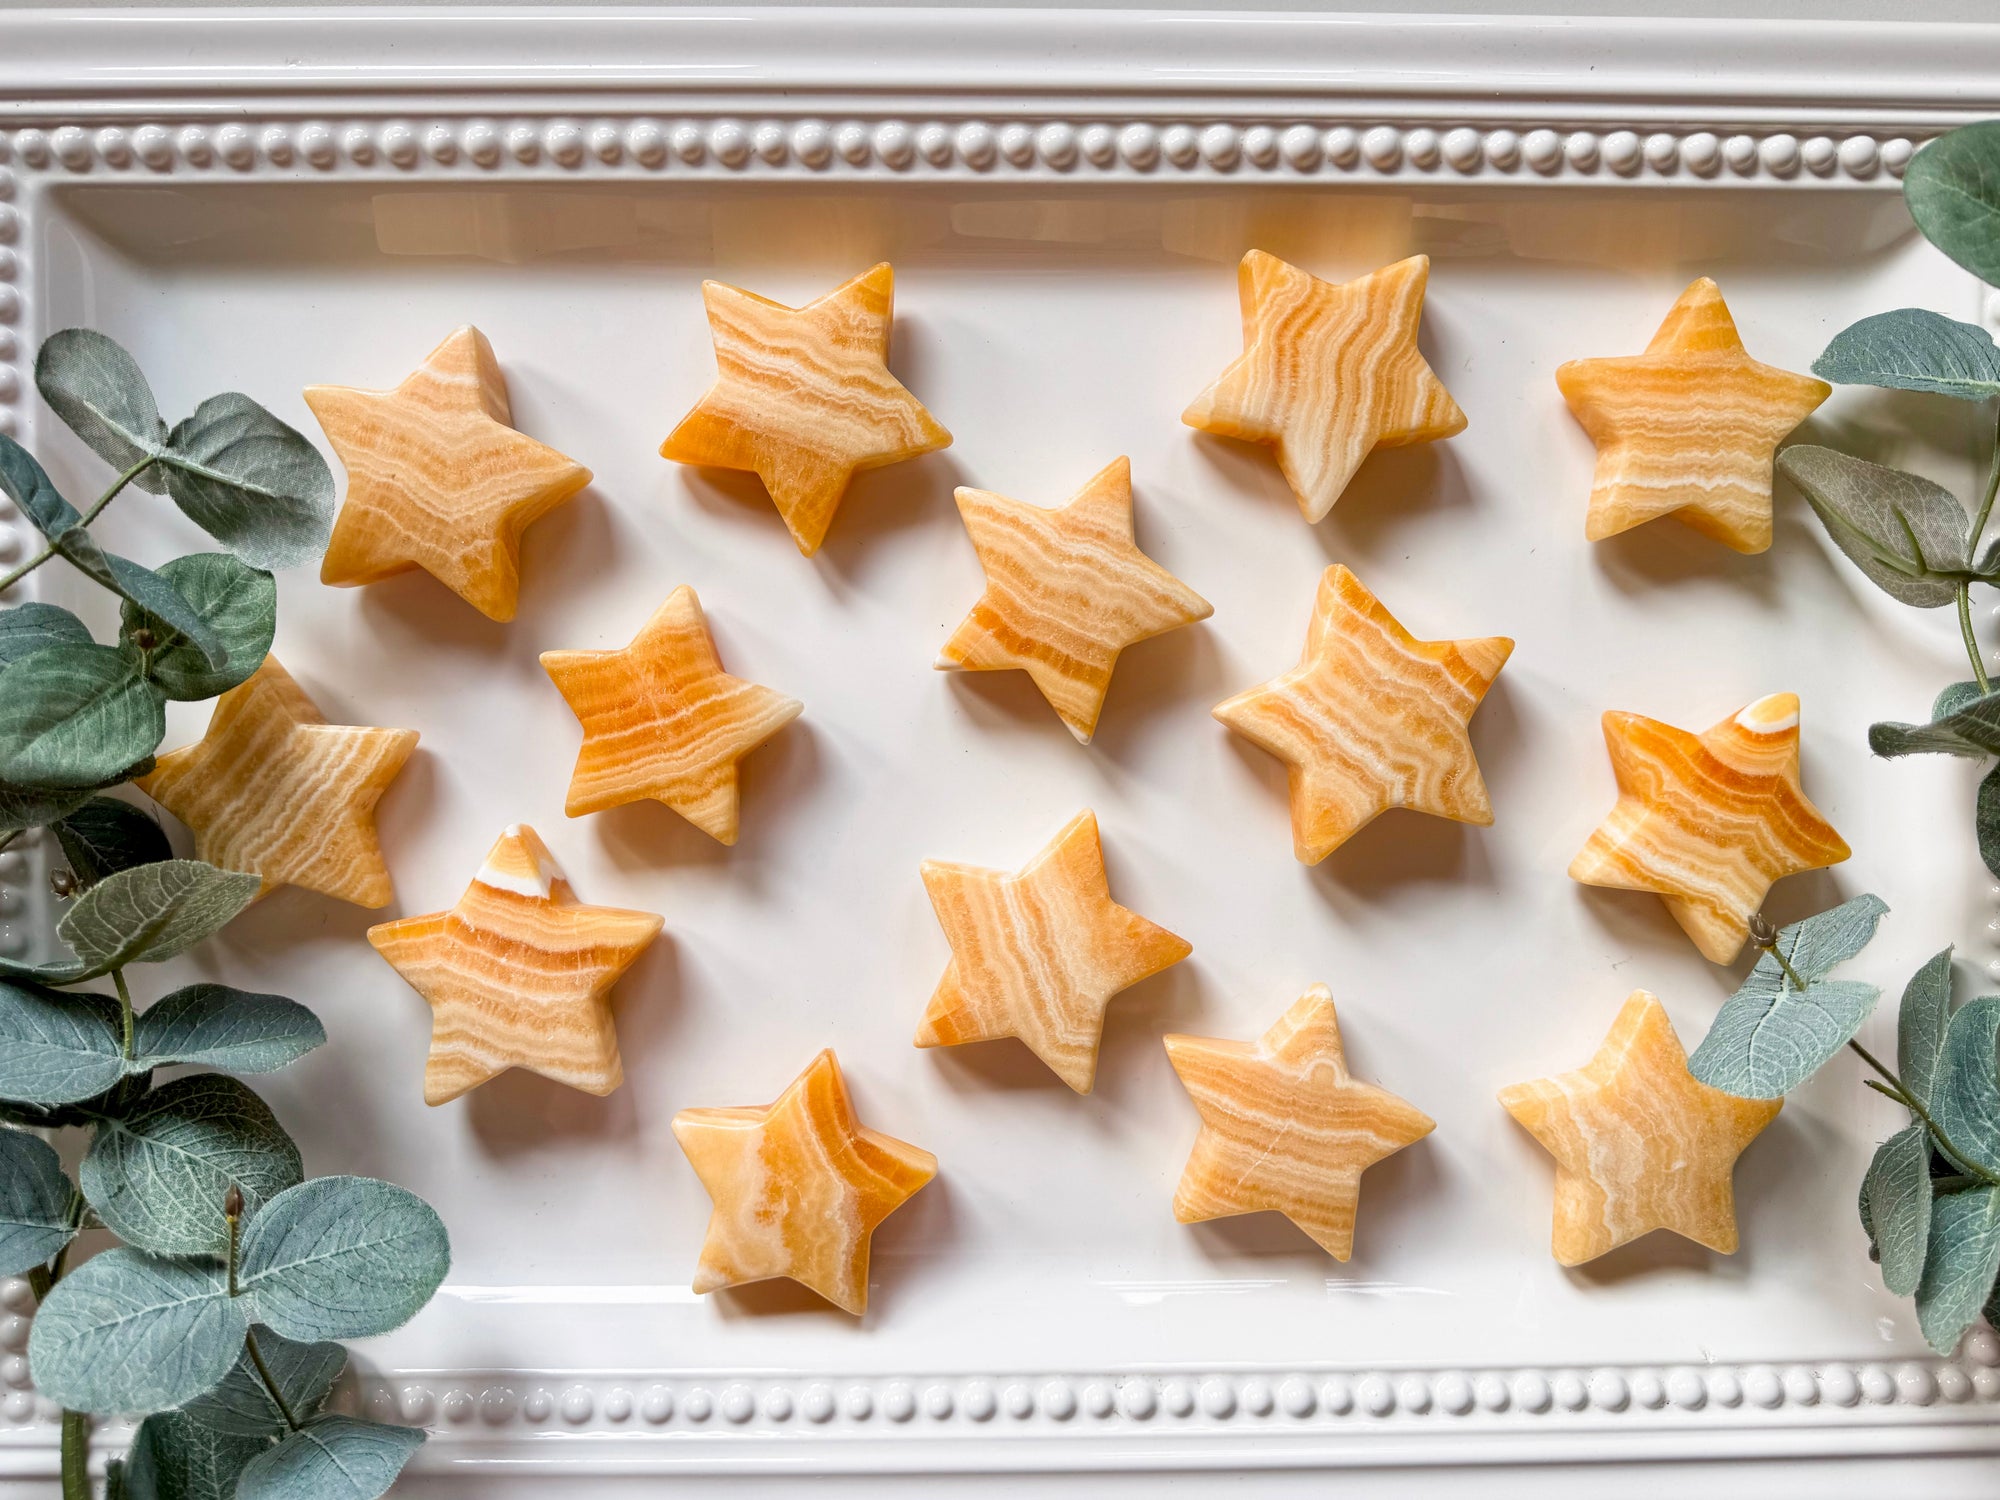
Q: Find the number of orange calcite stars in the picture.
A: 14